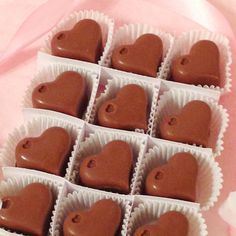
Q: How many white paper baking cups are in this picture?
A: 12